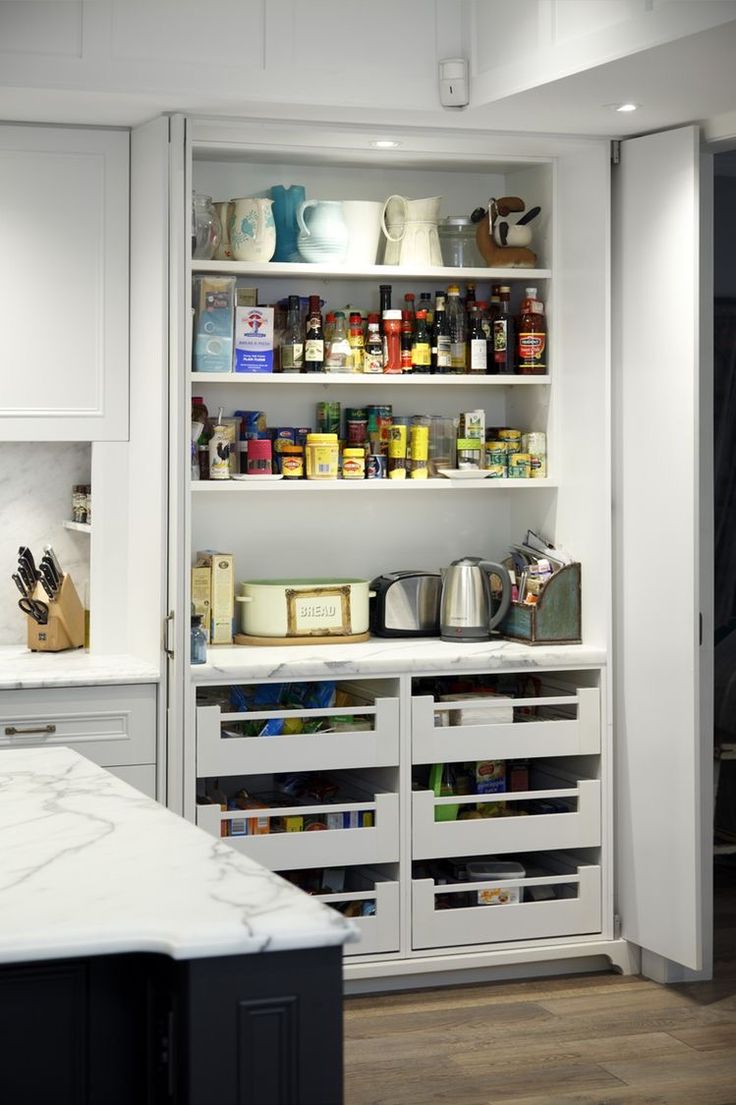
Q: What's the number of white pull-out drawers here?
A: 6